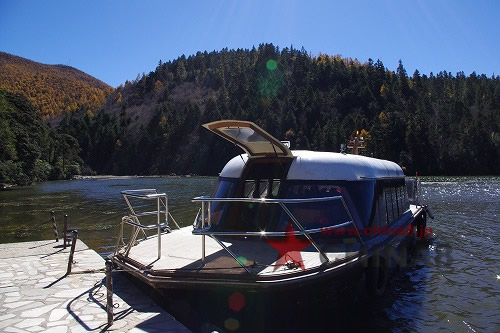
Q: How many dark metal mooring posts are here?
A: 4